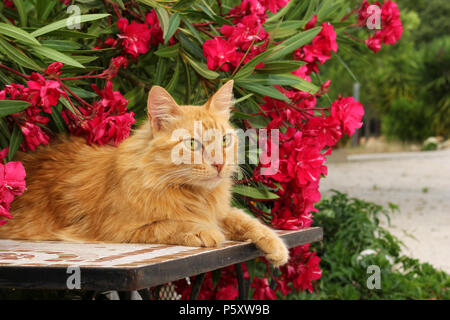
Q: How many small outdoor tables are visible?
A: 1